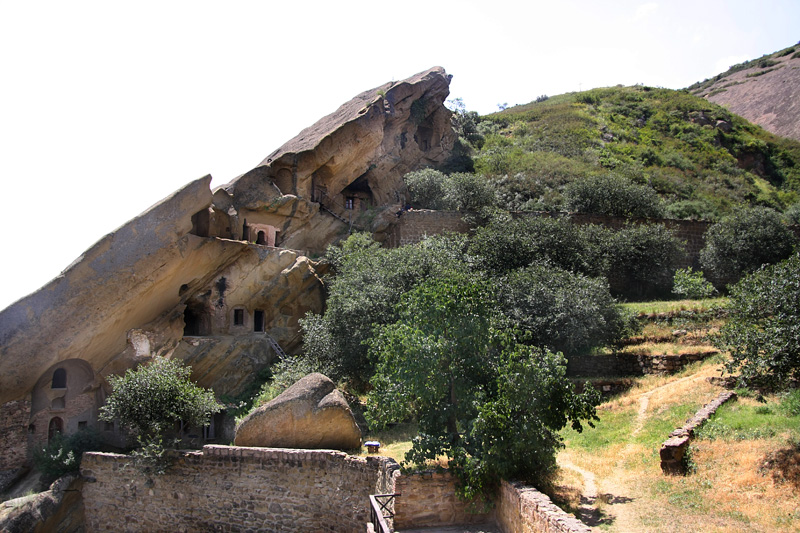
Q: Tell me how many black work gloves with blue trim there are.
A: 0